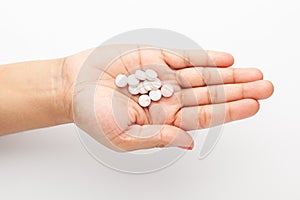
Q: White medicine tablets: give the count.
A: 11